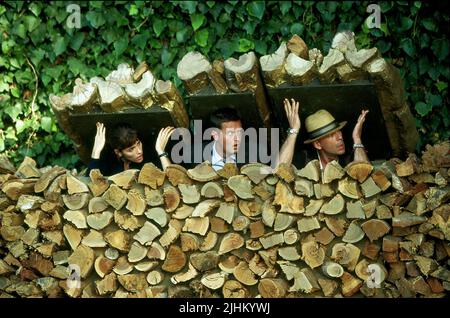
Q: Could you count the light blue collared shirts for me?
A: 1